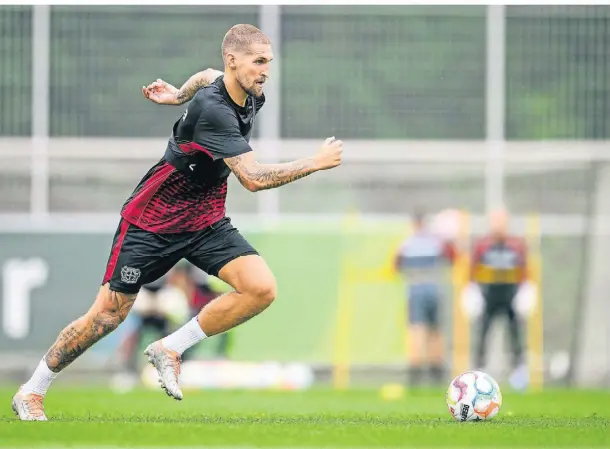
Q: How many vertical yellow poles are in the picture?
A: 3